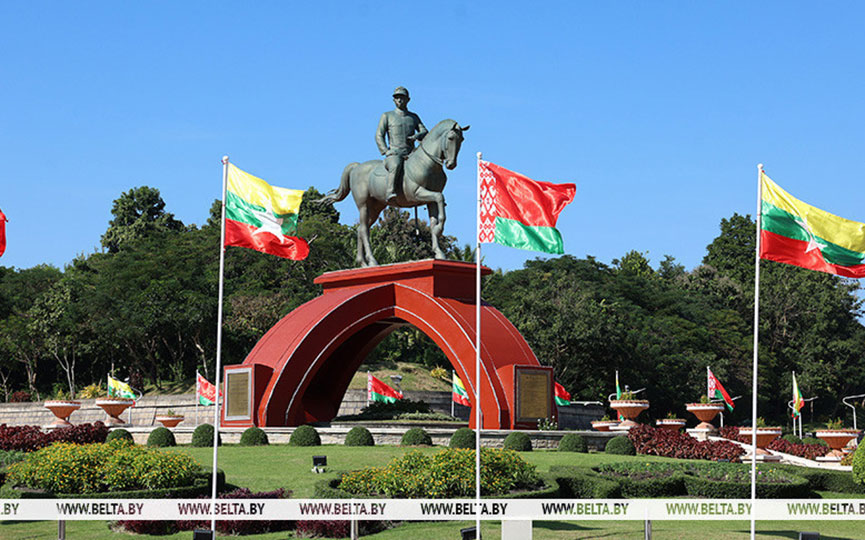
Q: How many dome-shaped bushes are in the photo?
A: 11